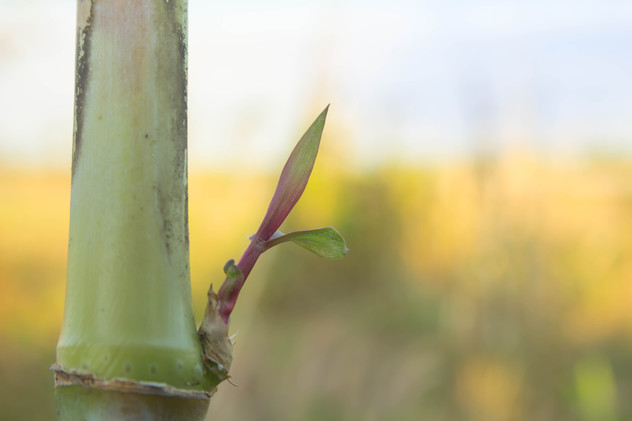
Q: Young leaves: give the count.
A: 2